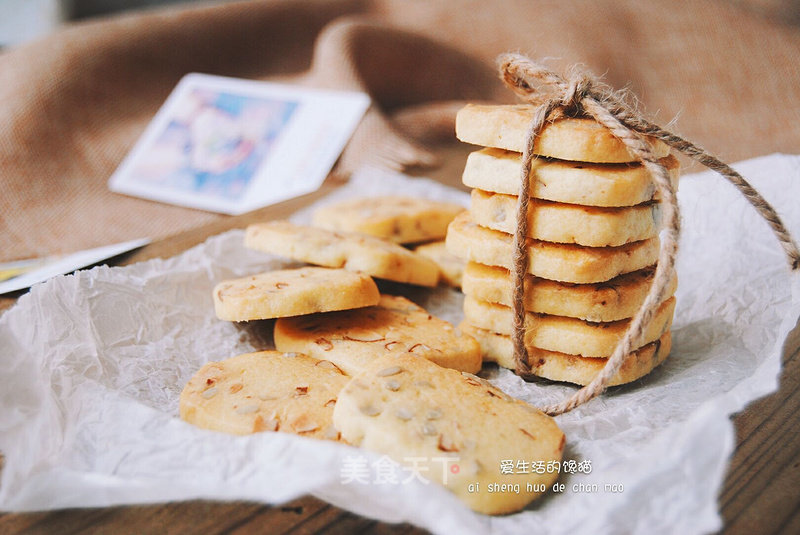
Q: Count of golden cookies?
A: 14